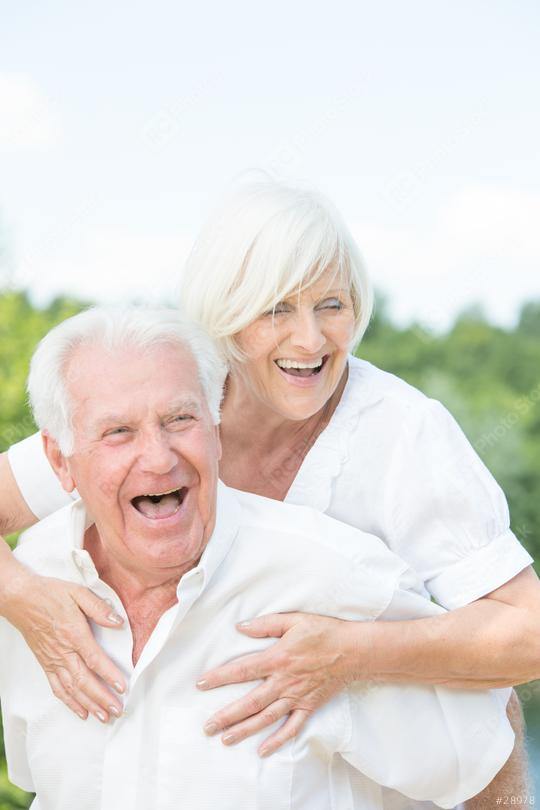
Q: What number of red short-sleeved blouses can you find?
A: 0